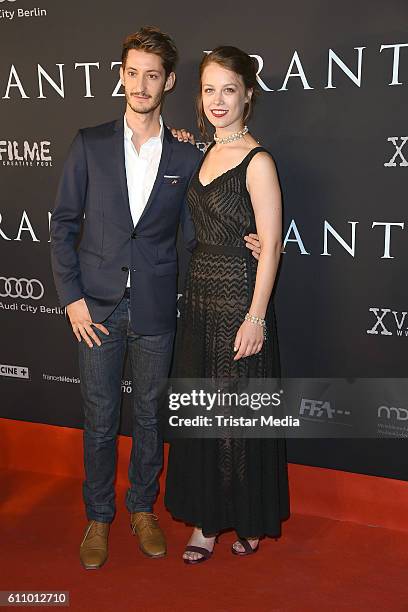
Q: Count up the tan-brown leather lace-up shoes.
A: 2